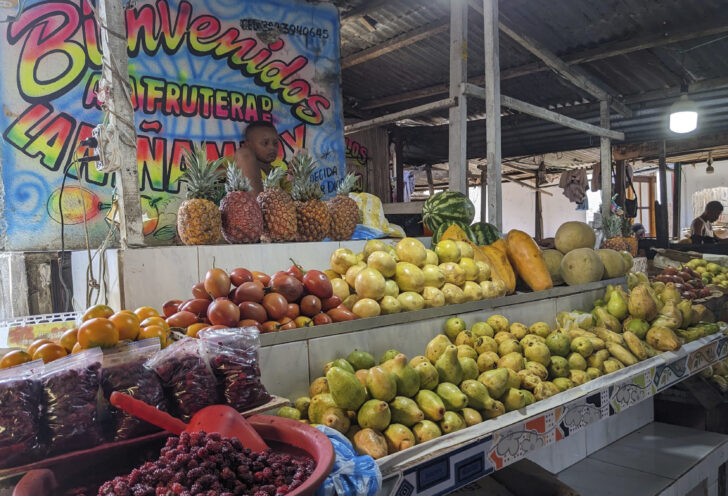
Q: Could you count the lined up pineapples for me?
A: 5